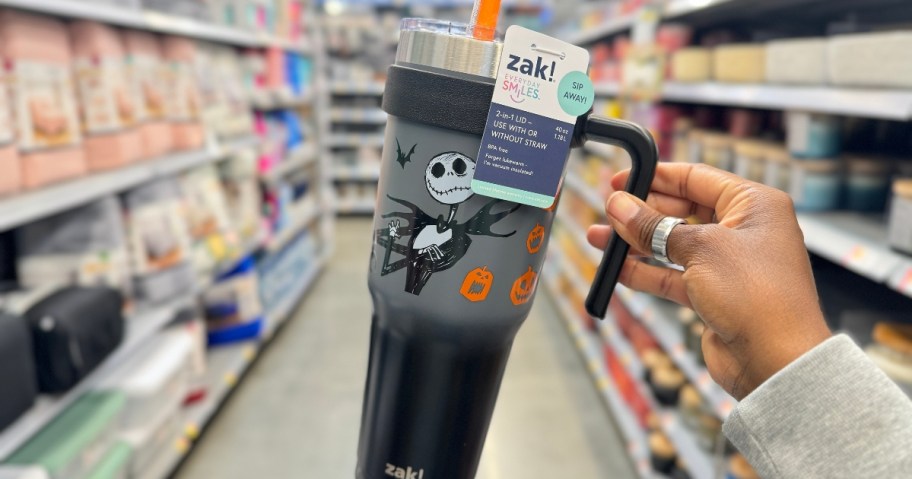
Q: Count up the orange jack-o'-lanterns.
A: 3